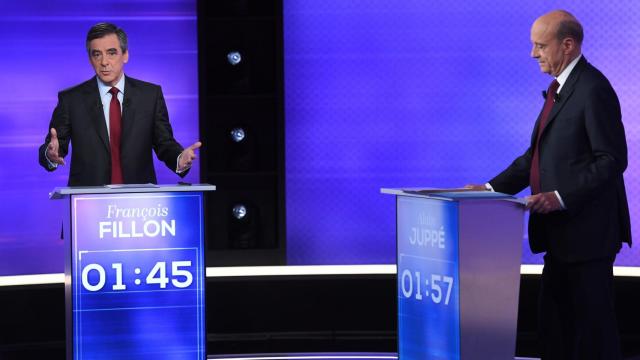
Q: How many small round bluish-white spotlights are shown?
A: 3